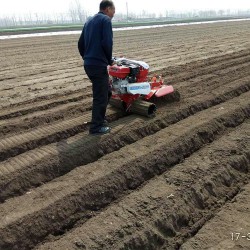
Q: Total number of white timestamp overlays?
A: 1